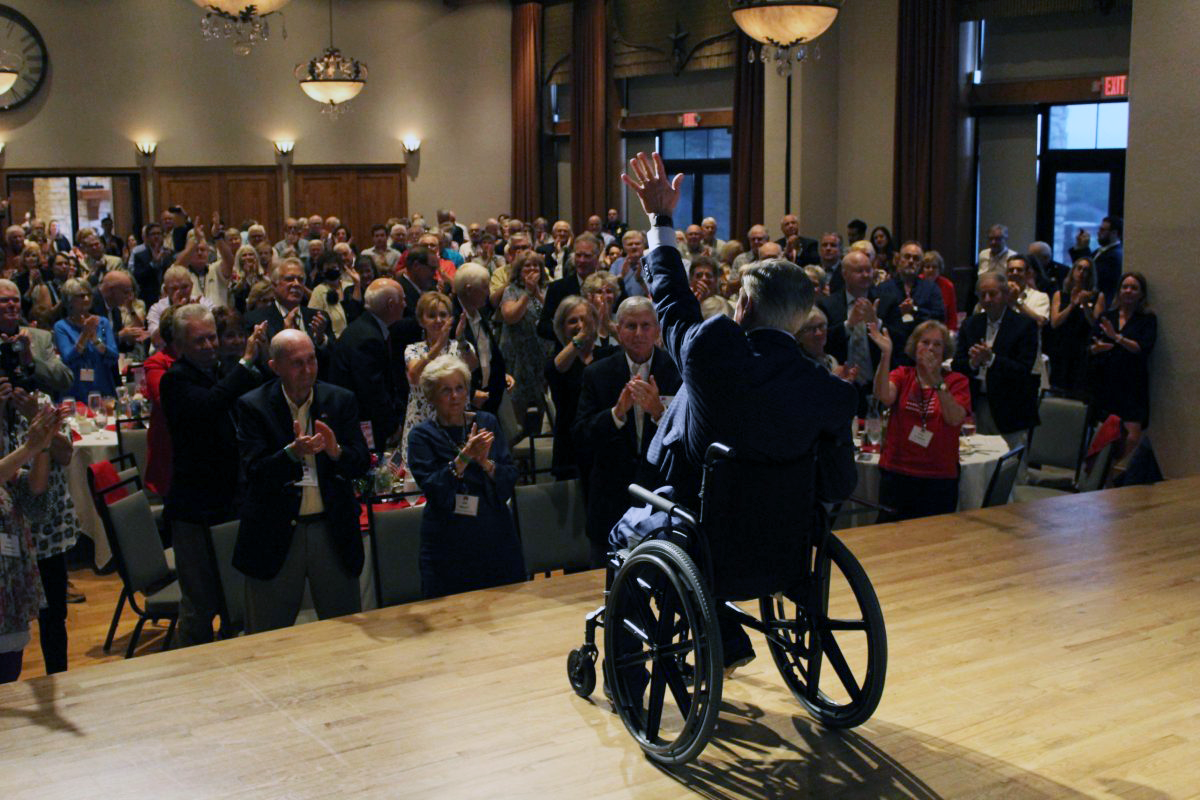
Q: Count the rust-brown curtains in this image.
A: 4